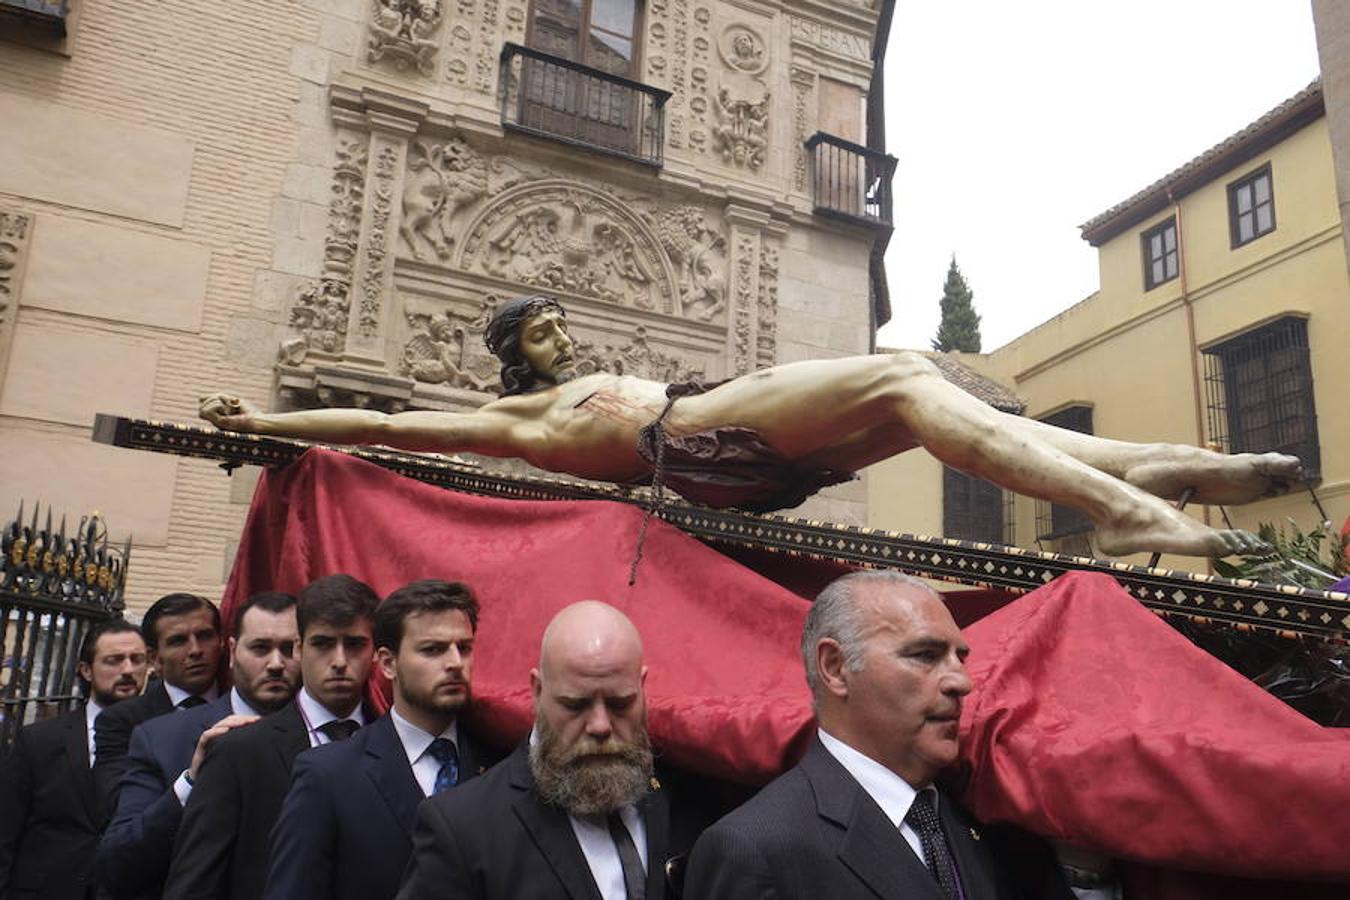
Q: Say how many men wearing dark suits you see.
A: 7